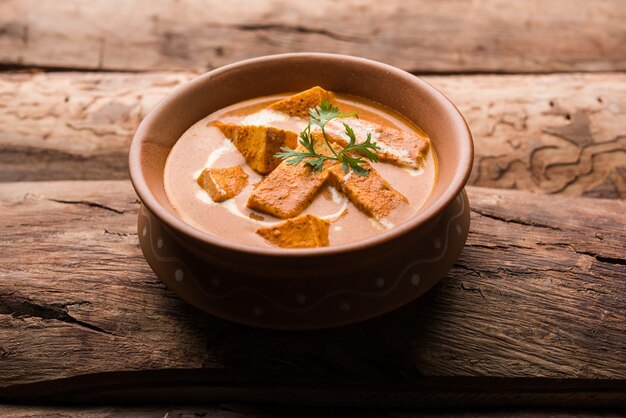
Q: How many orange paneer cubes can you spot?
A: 7